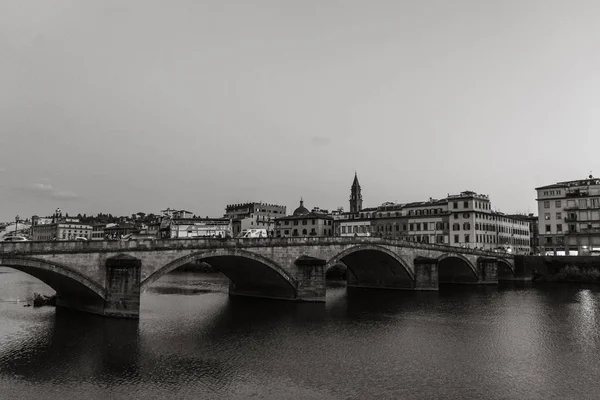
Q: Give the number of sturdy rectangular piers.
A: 4